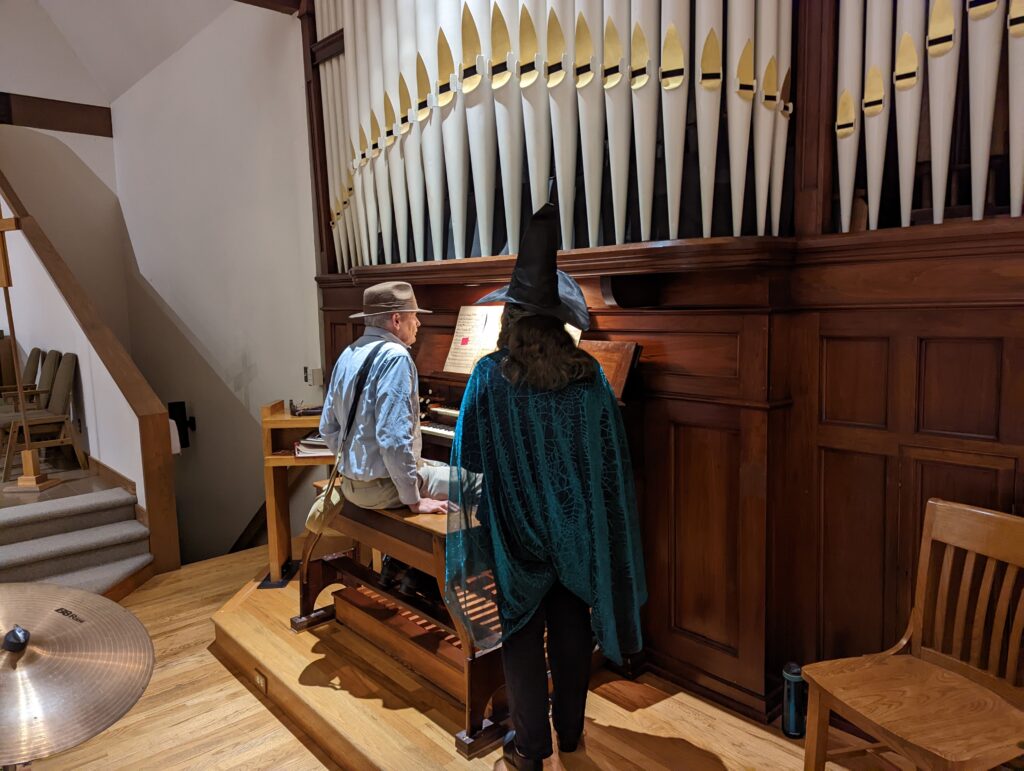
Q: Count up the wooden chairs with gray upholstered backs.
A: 3